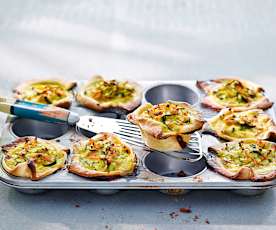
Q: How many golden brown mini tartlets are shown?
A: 8